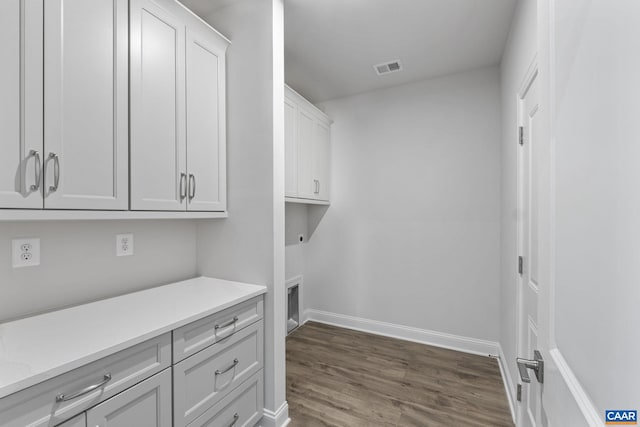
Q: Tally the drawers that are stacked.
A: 3